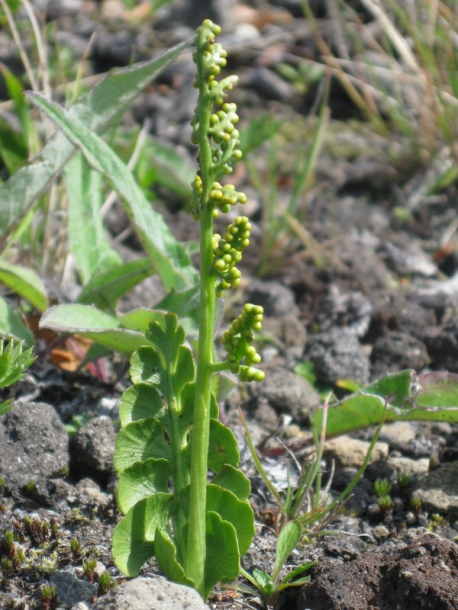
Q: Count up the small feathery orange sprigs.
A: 0